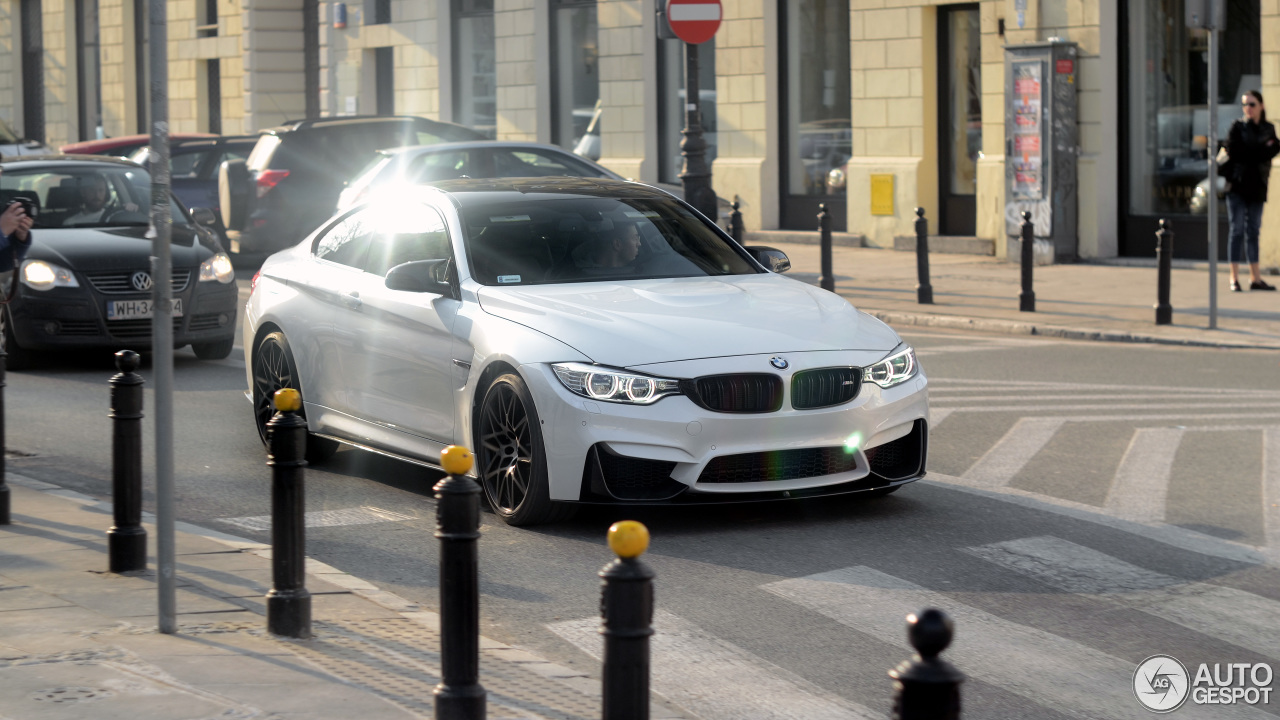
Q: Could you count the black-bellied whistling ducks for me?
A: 0